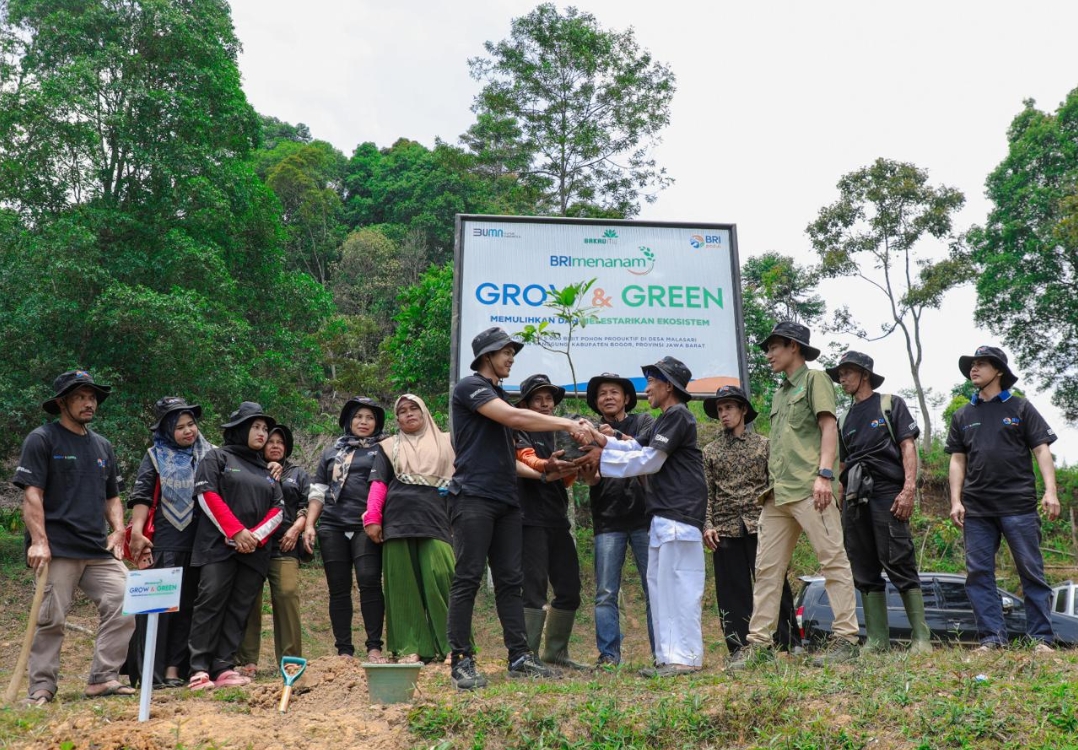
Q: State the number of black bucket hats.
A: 13